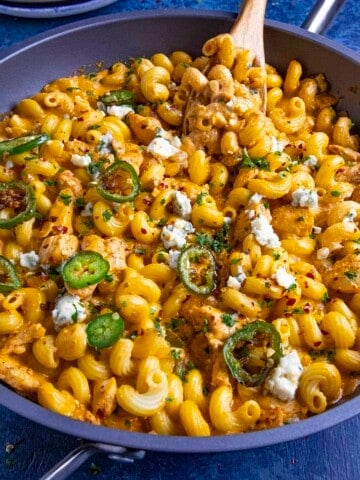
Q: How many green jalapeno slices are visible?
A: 9